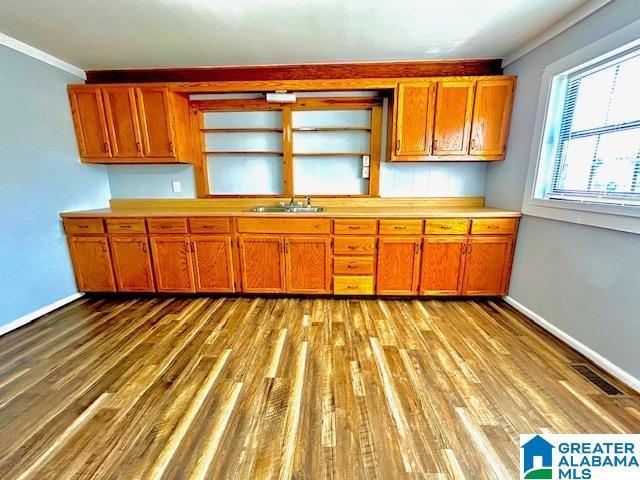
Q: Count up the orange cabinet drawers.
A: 11